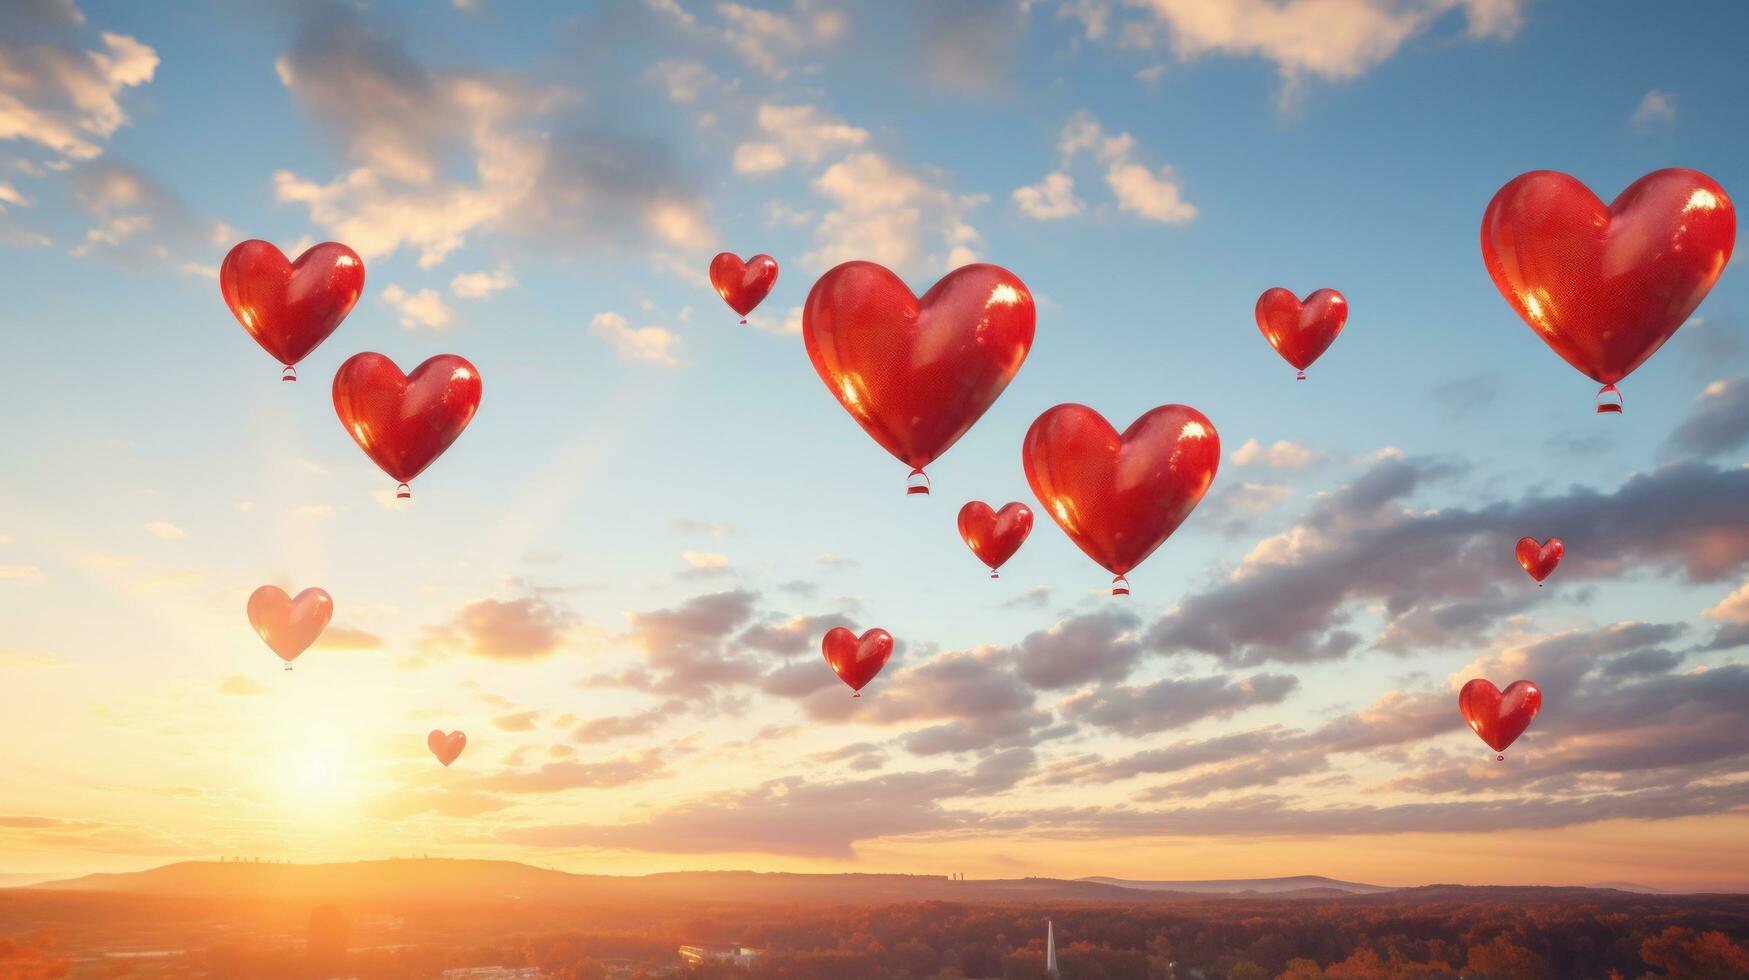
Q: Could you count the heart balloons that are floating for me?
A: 13